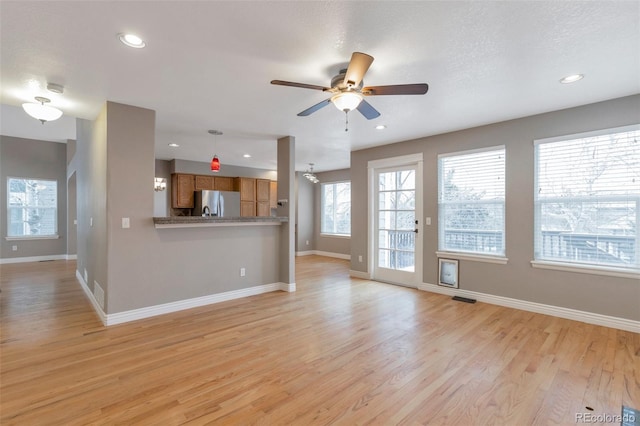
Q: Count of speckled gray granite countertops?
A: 1